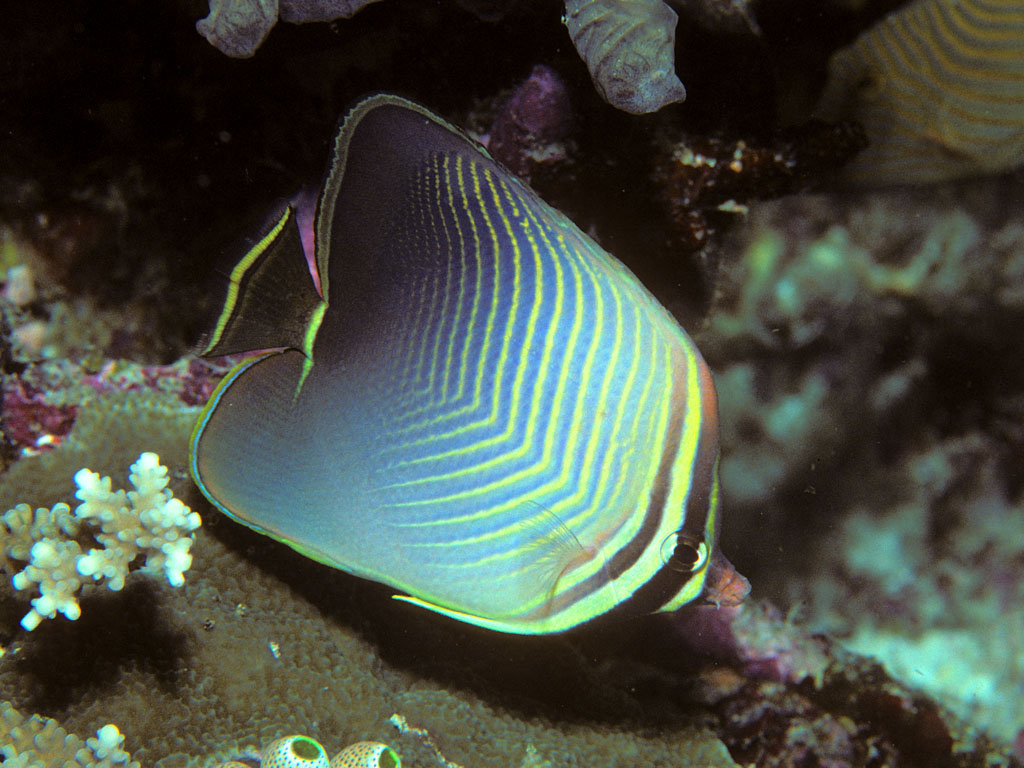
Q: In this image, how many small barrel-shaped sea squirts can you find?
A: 2